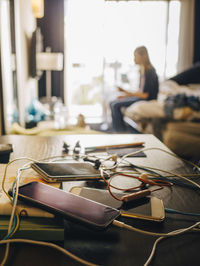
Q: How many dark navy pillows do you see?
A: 1